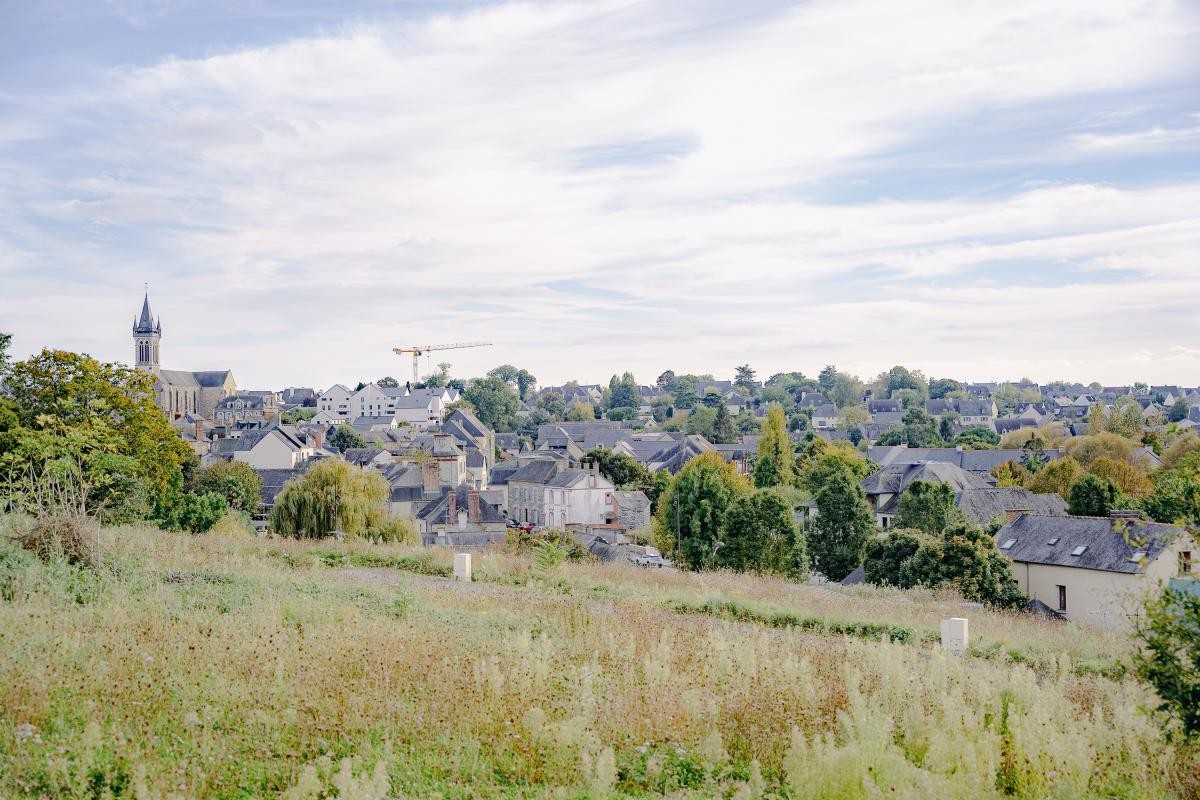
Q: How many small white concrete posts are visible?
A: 2